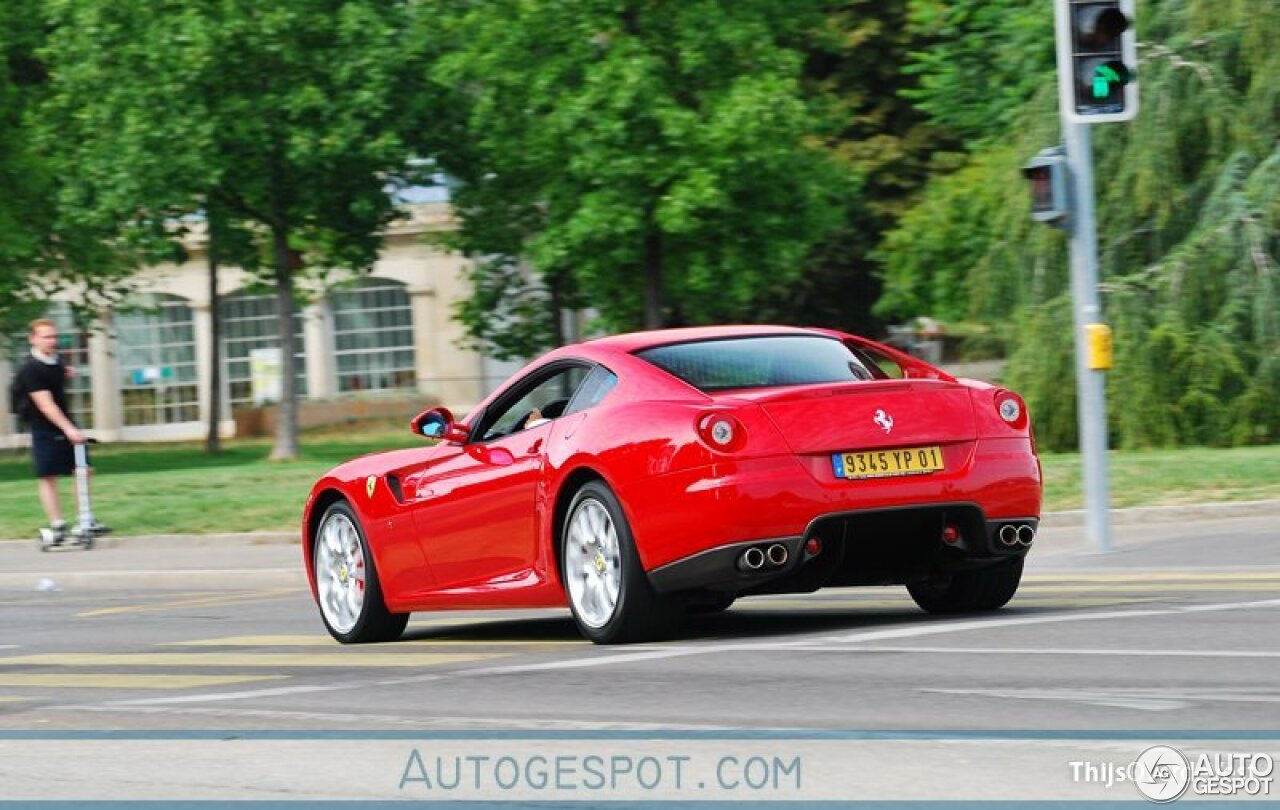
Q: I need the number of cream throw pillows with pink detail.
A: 0